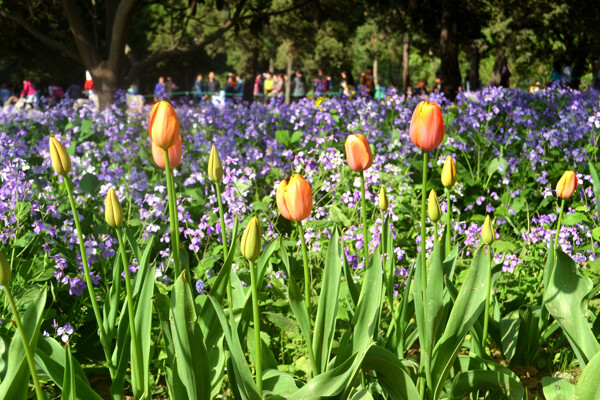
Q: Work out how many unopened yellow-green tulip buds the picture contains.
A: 9